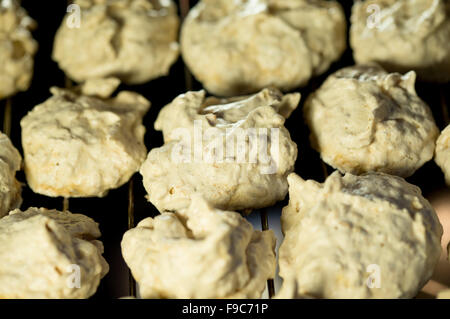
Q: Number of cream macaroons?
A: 12